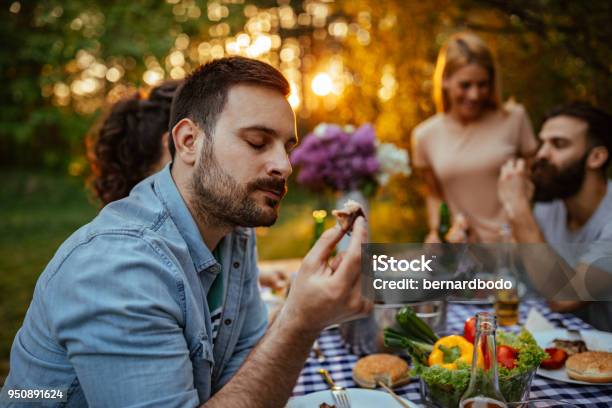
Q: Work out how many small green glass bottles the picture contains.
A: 2